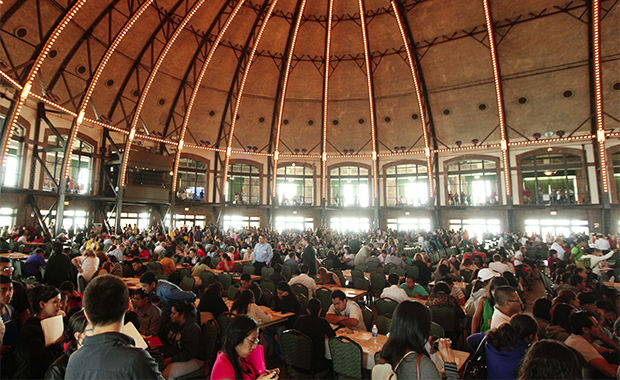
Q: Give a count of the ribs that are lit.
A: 11